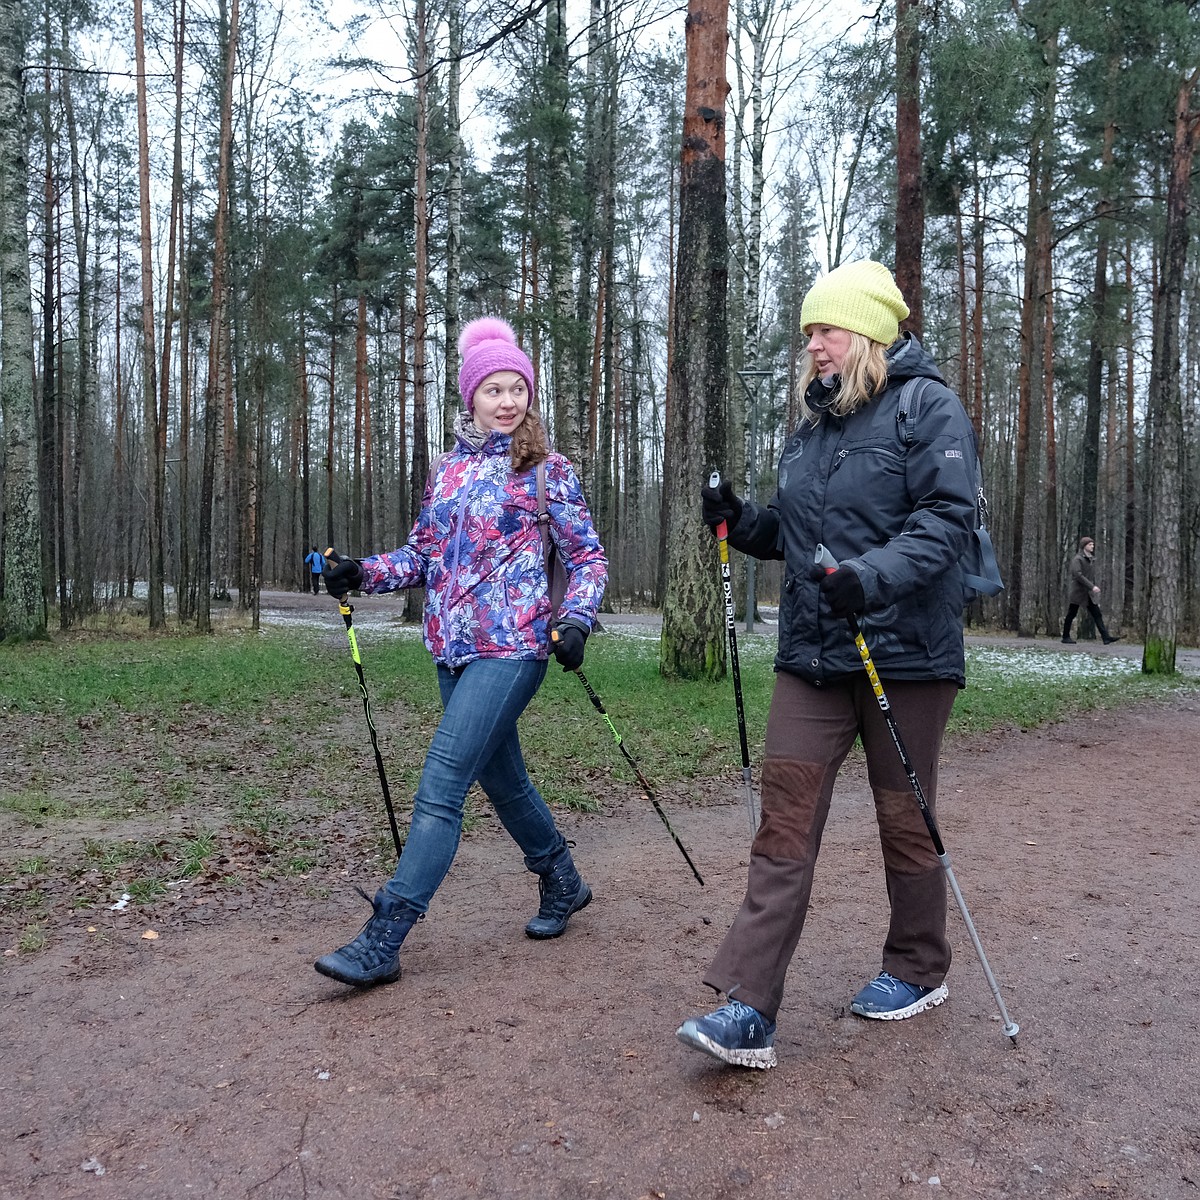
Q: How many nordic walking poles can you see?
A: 4